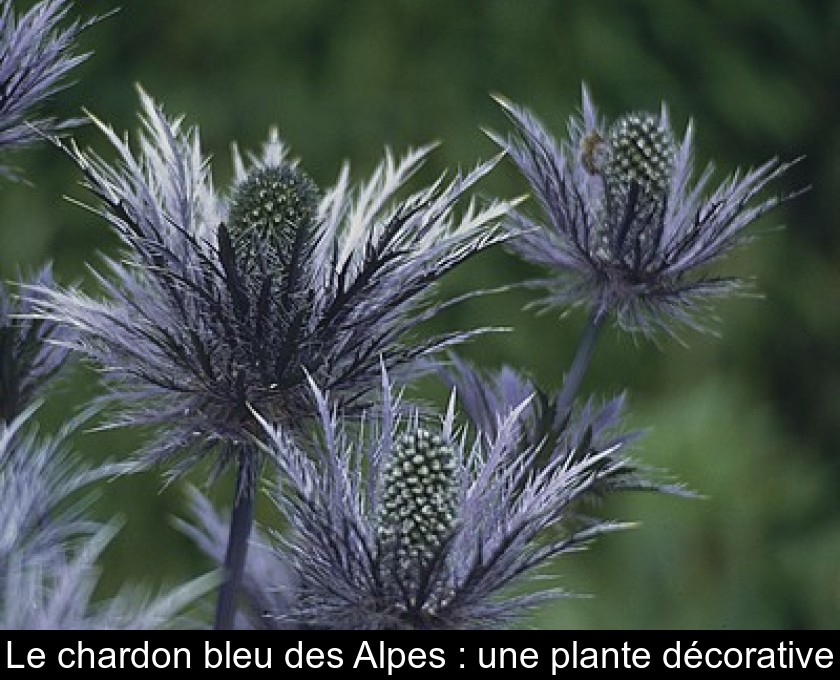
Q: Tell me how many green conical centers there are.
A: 3